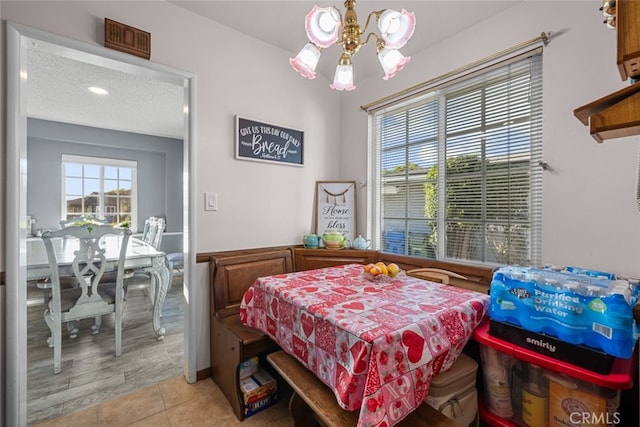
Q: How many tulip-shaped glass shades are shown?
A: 5